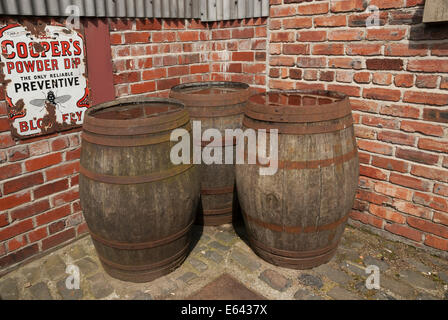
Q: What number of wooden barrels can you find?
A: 3